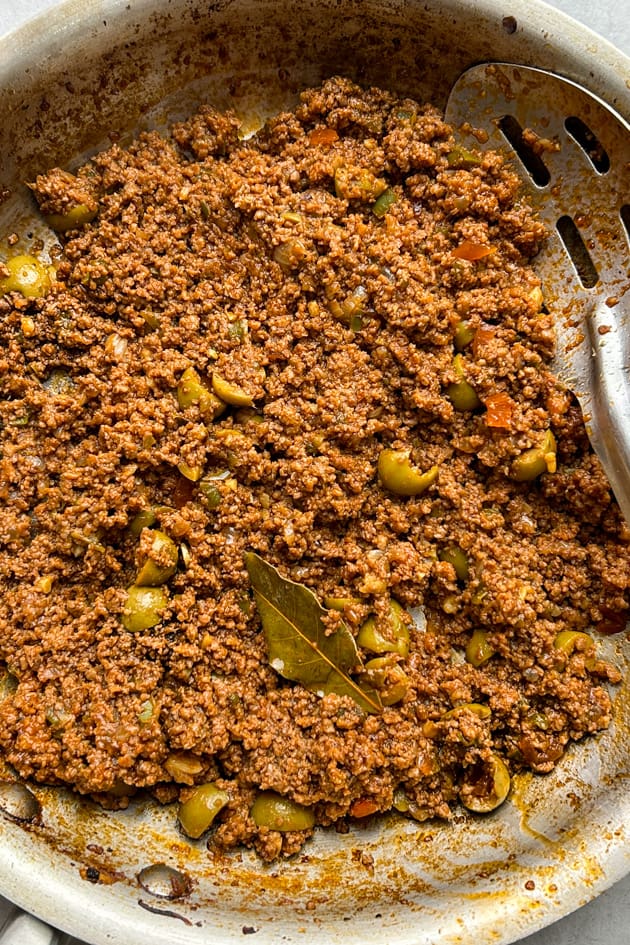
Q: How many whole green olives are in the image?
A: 0